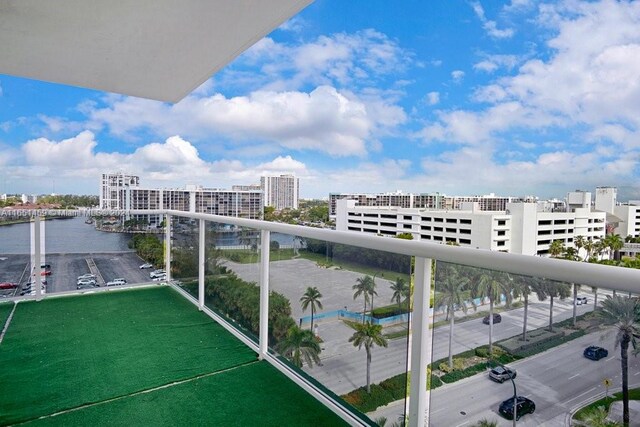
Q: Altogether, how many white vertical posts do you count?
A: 5